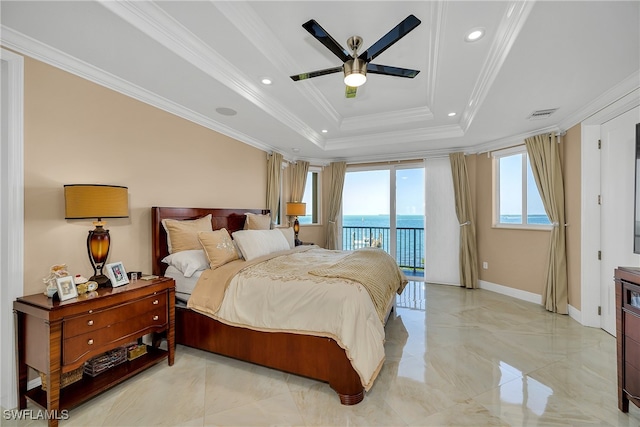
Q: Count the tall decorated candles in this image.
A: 0